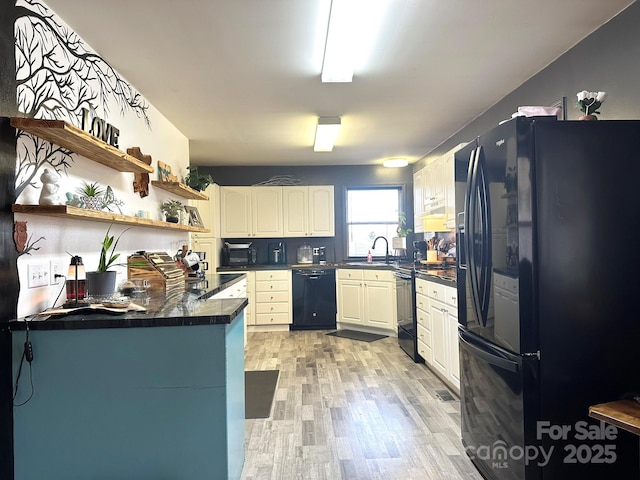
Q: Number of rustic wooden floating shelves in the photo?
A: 3